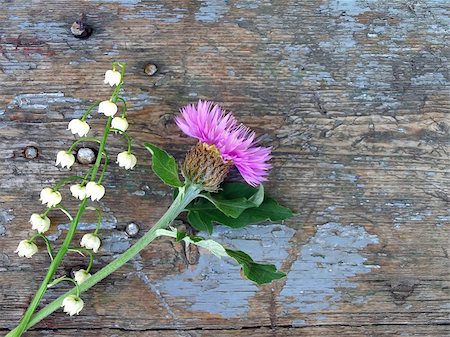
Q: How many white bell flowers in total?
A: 14